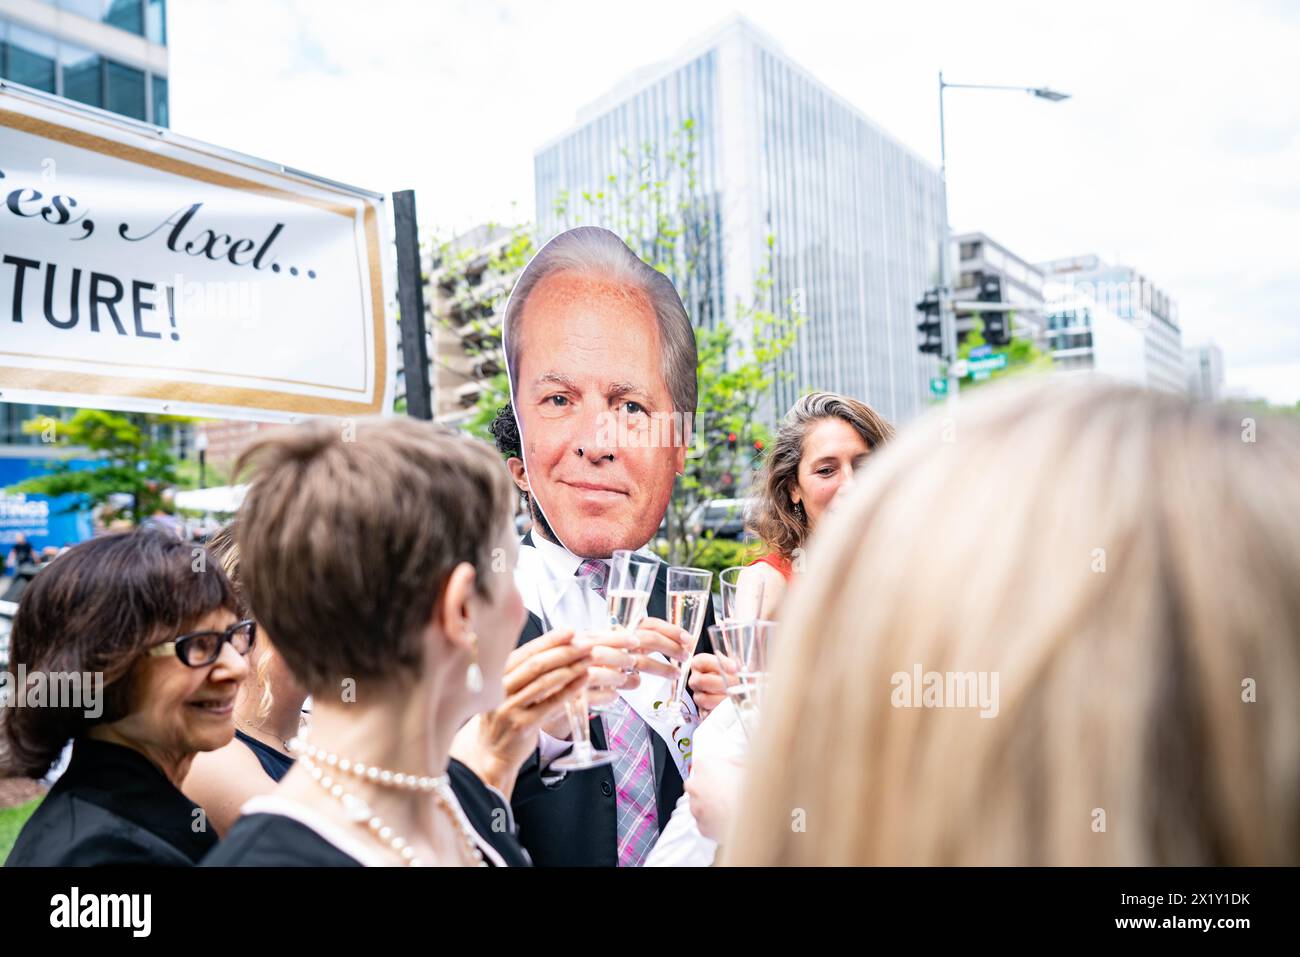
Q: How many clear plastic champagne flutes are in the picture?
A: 6